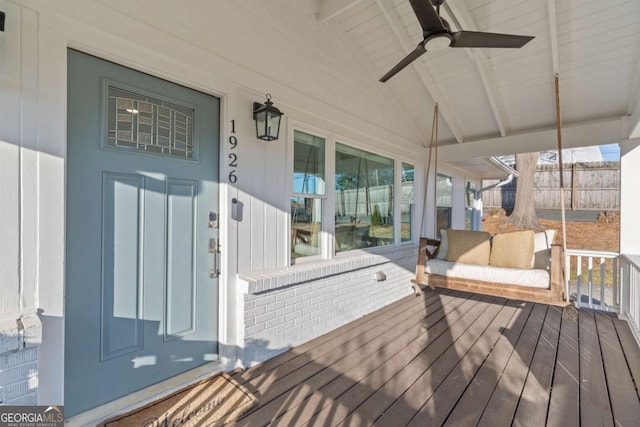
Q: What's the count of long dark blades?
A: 3